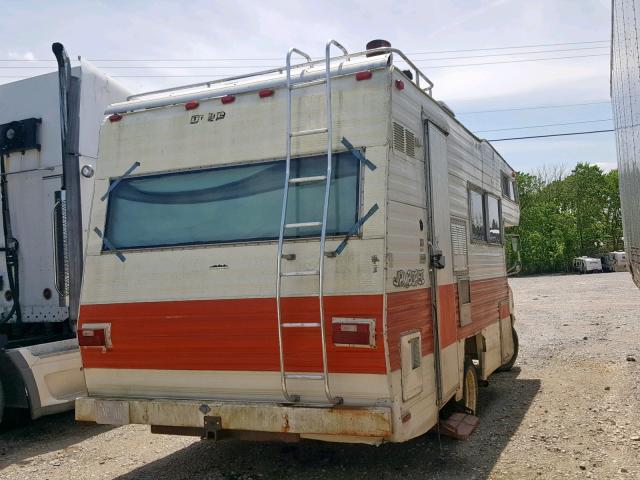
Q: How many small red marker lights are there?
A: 6